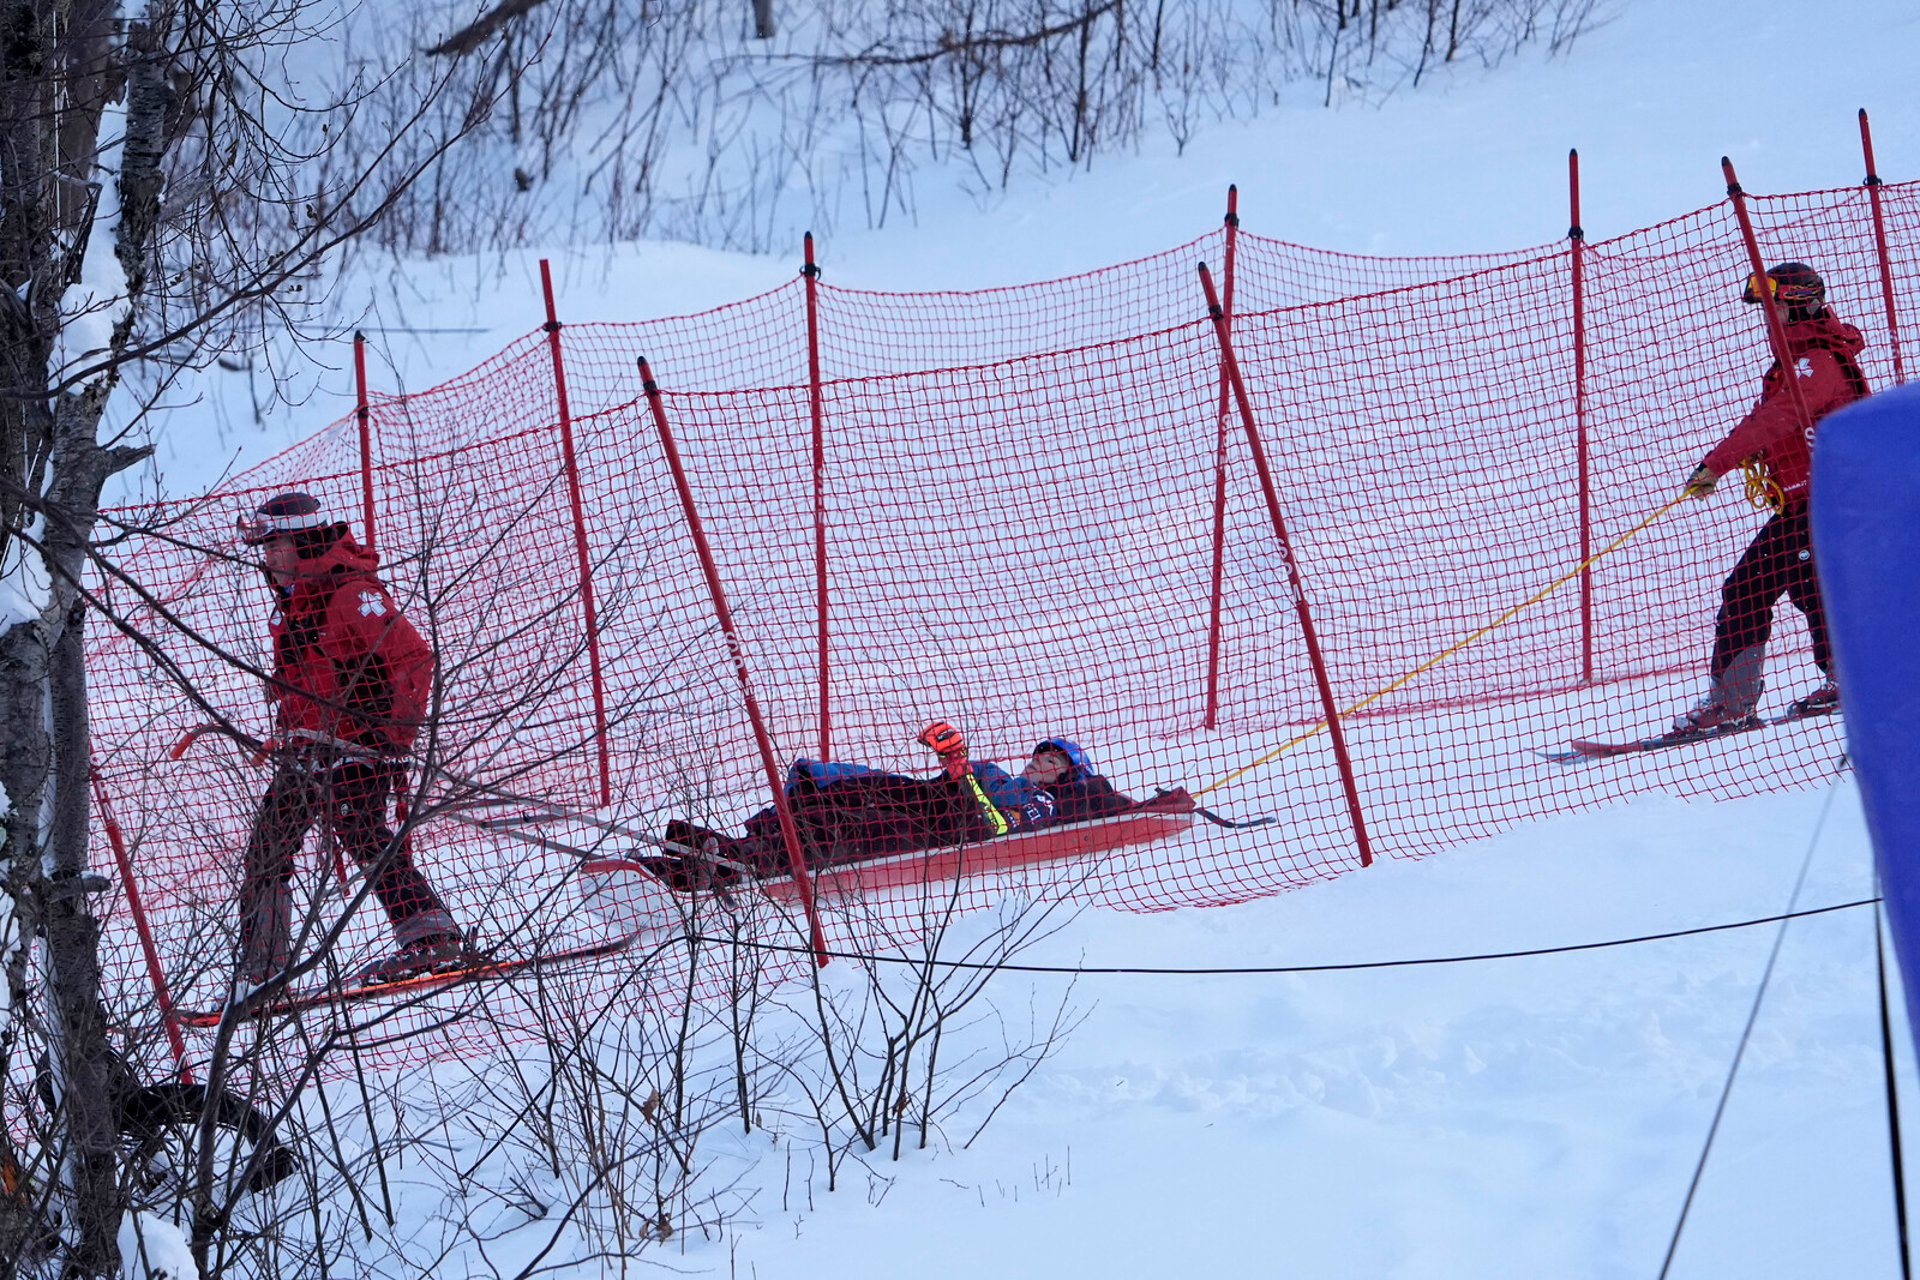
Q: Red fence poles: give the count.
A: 10